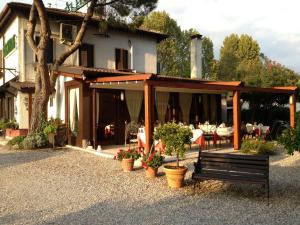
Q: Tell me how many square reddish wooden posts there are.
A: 3